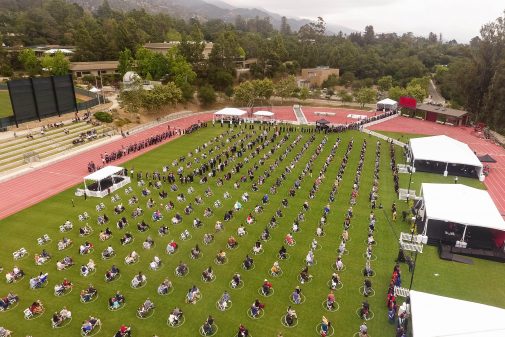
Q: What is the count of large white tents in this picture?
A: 3